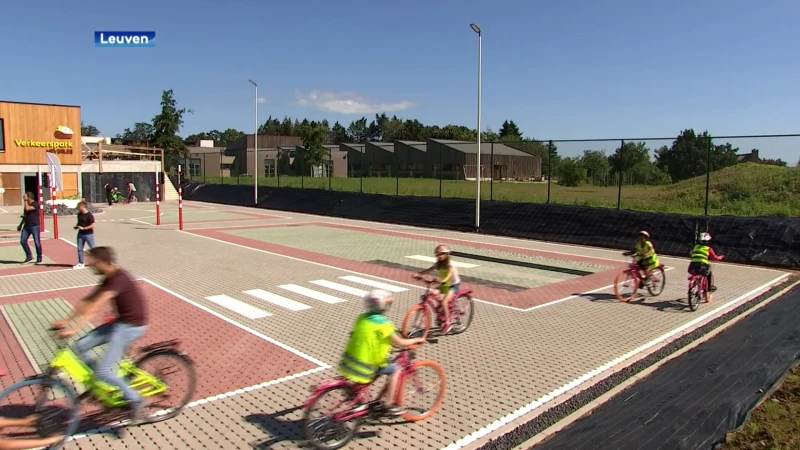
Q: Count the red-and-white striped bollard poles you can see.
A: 4